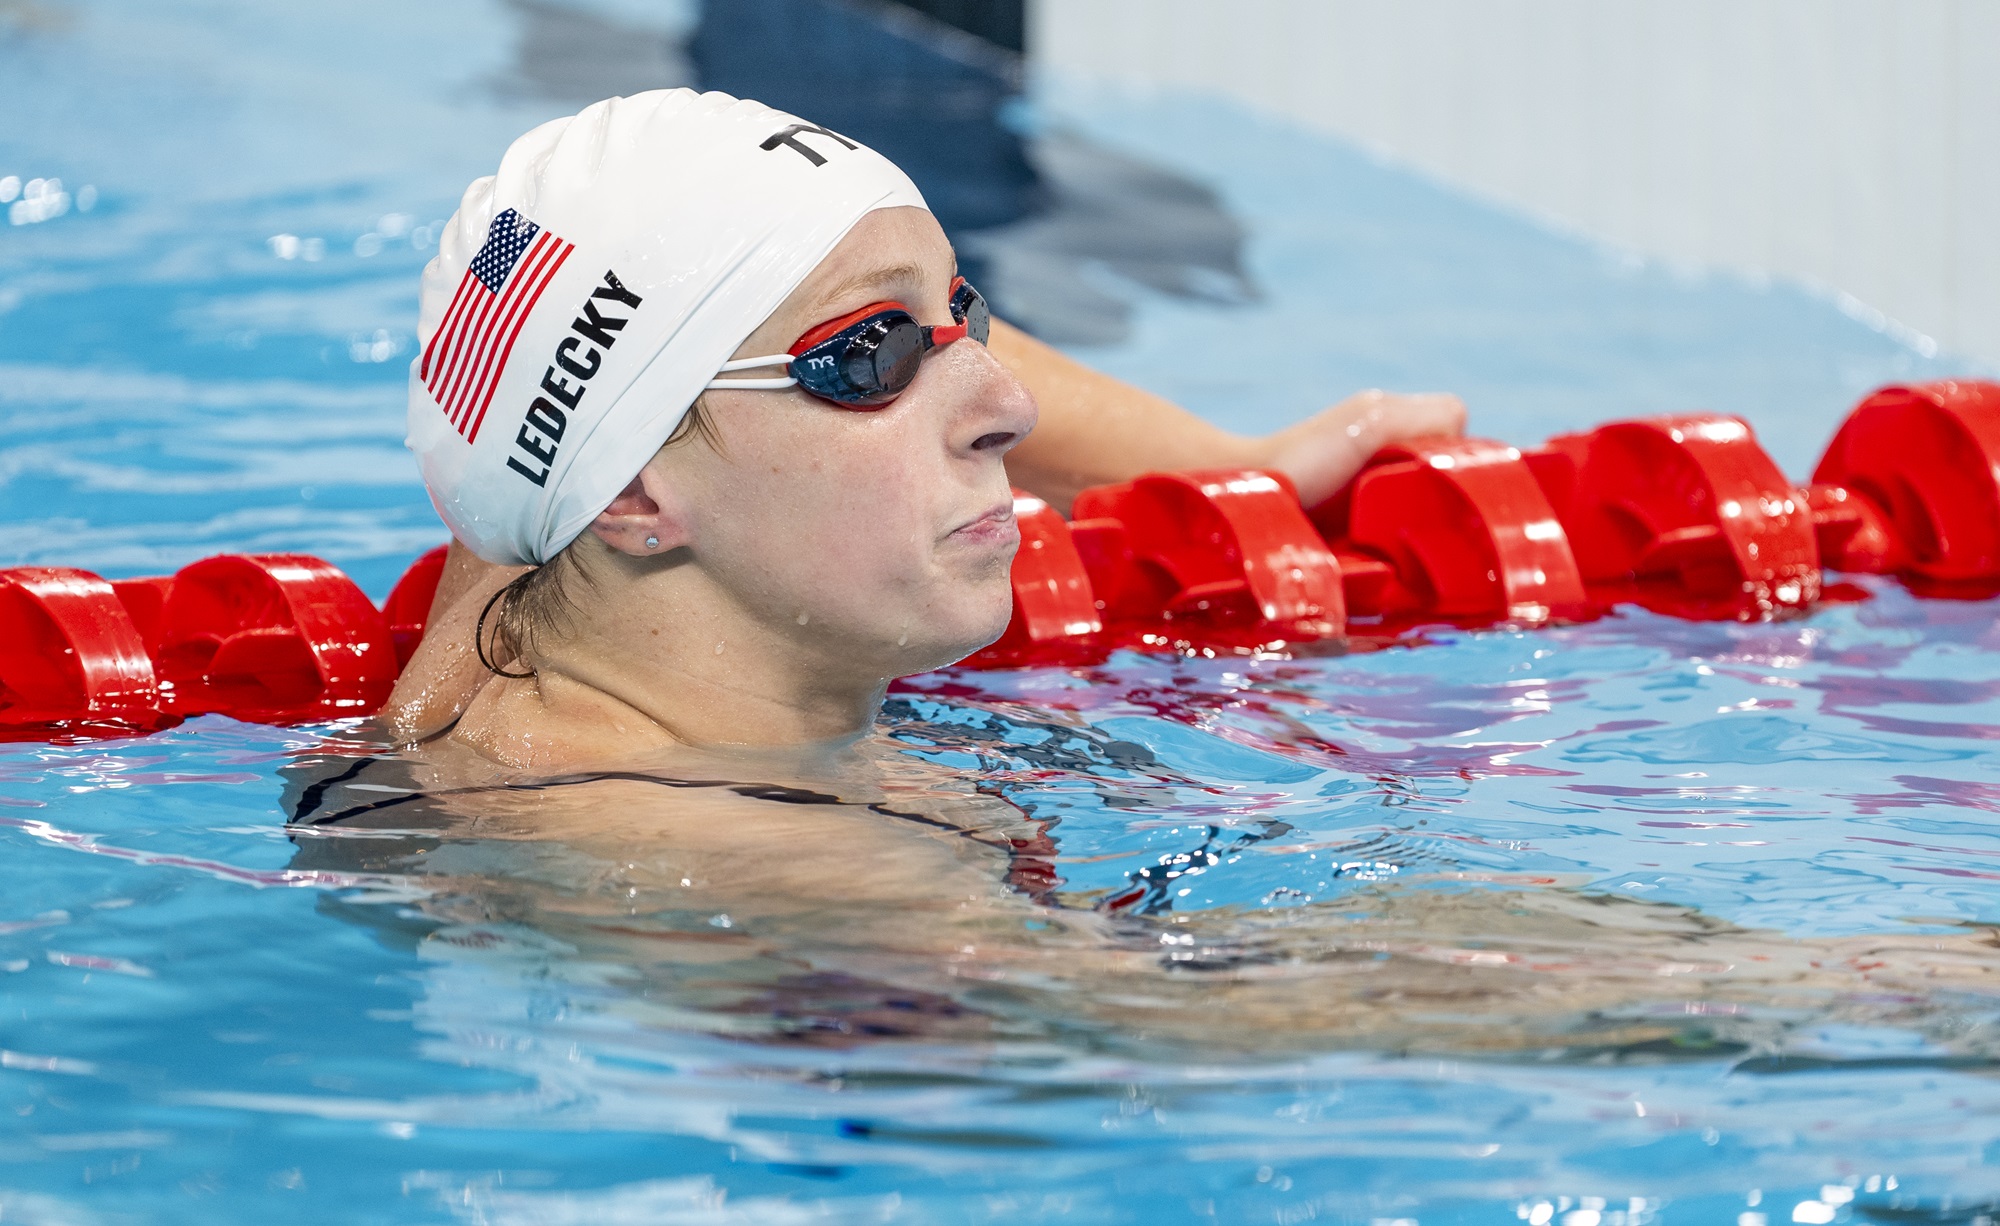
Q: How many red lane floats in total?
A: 8